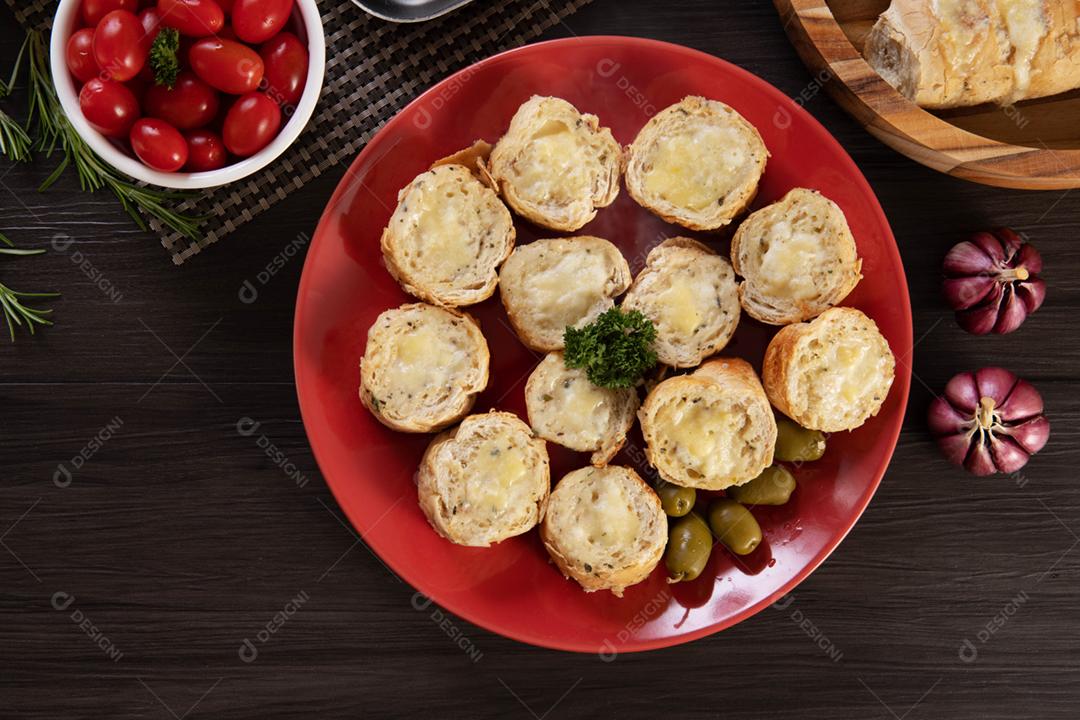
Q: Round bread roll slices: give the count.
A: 12